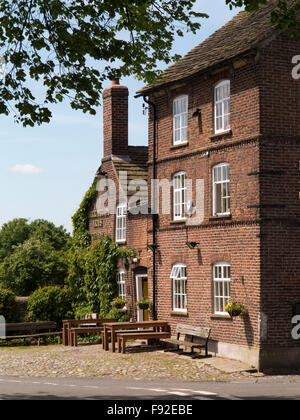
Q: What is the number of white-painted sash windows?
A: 8